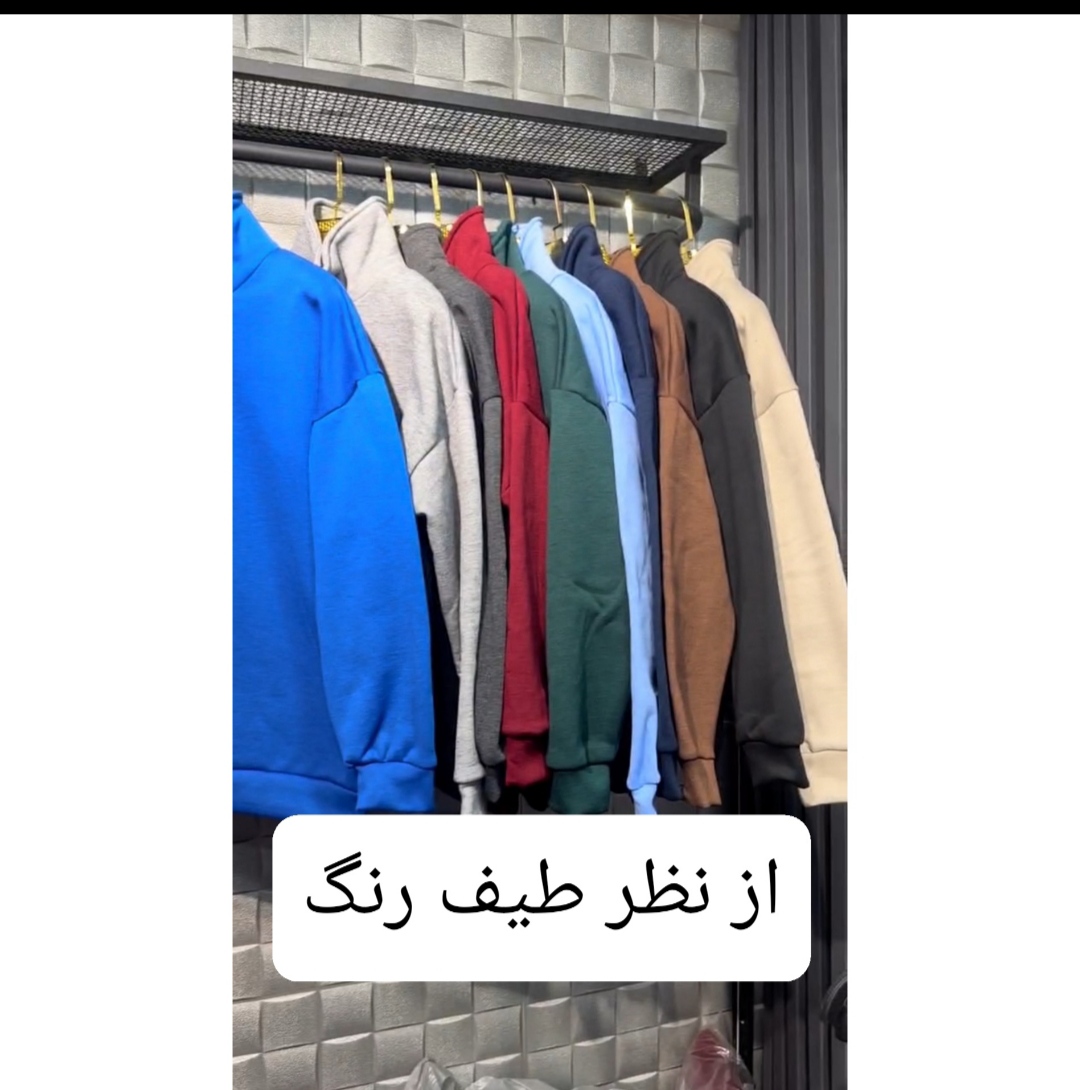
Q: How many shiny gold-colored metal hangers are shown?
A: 9